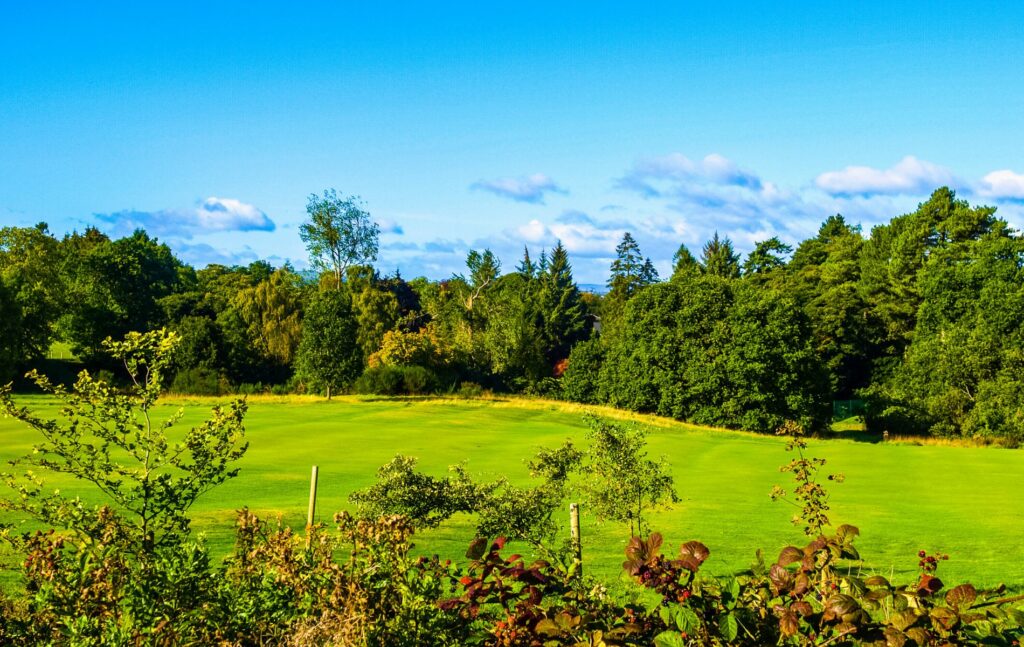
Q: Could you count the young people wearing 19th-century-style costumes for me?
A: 0